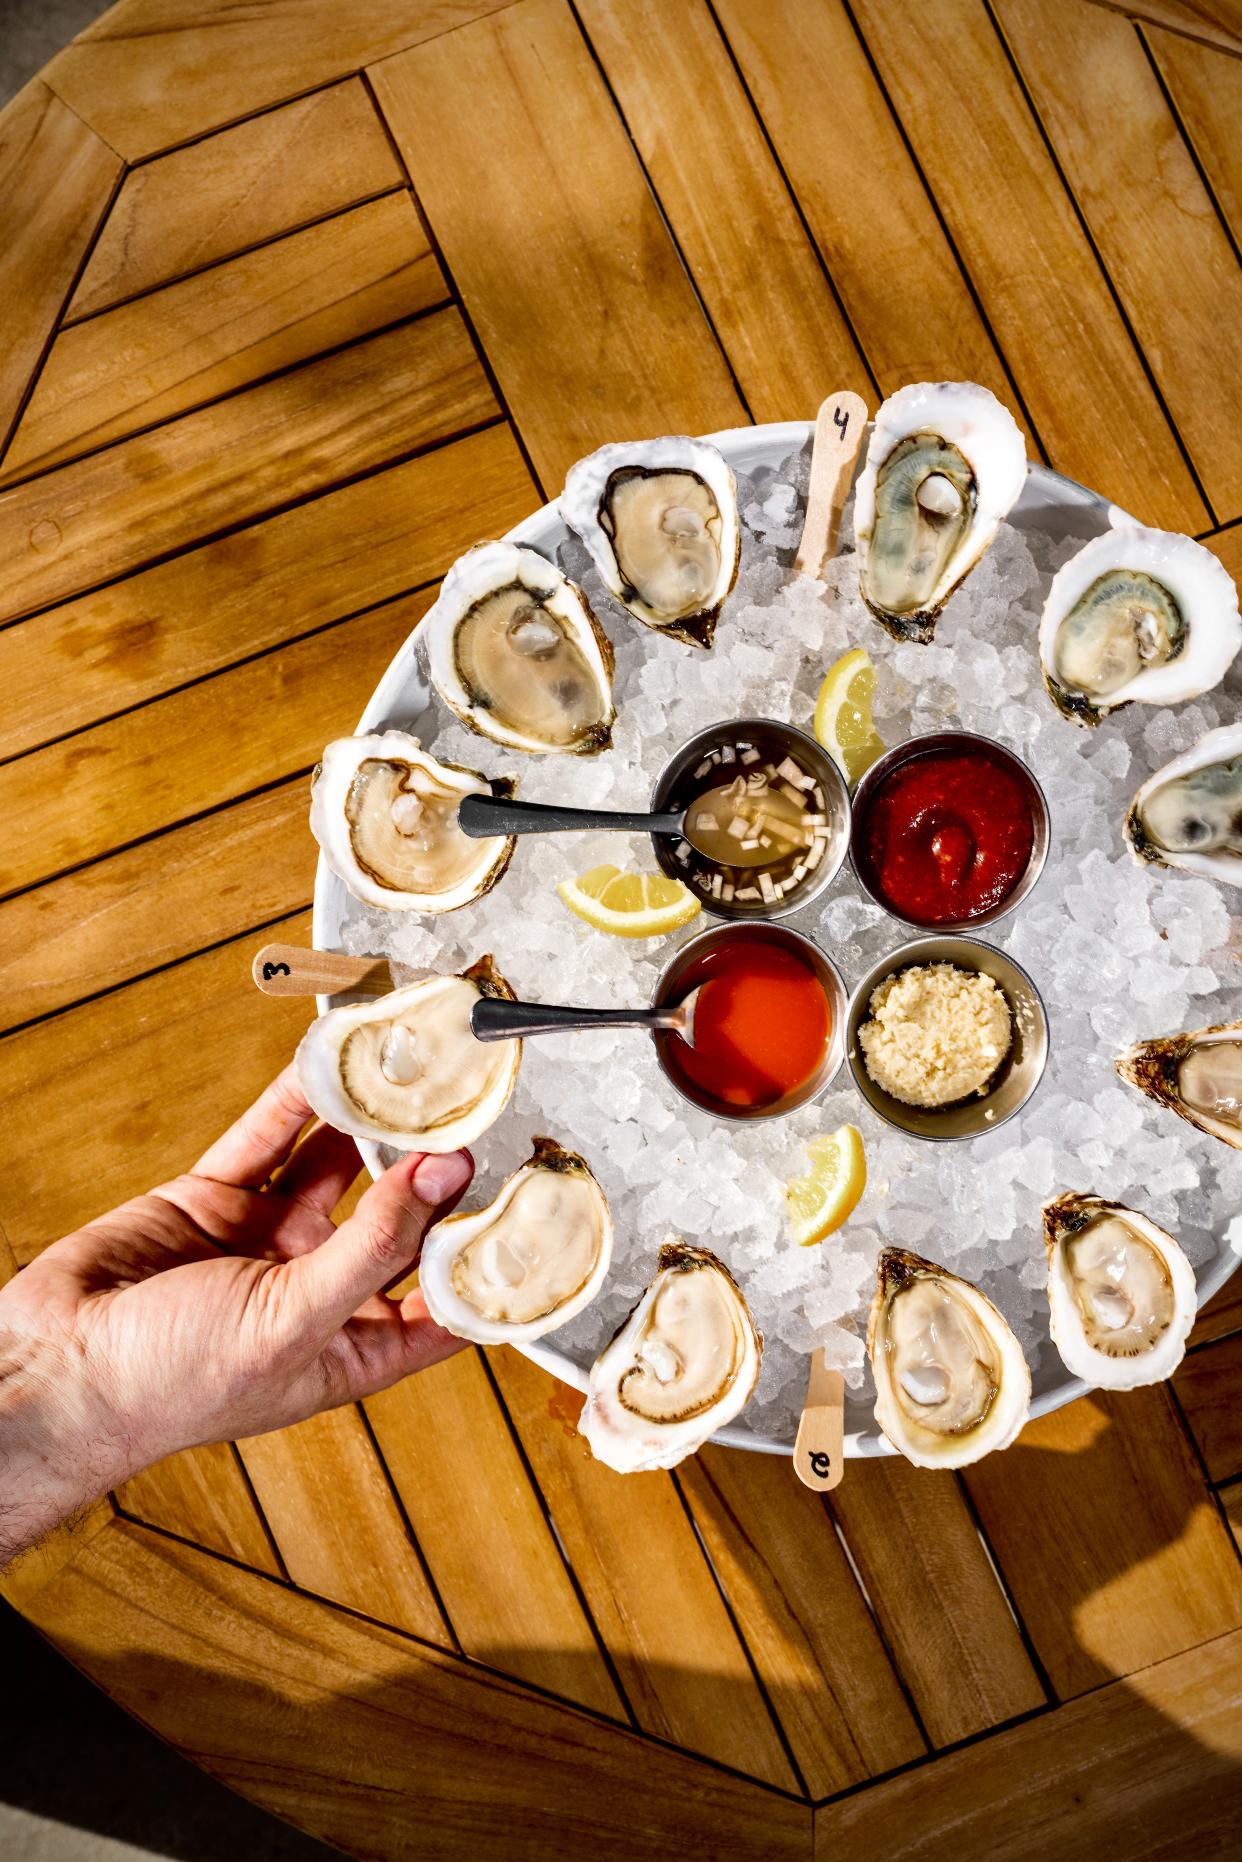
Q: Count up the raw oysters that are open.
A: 12